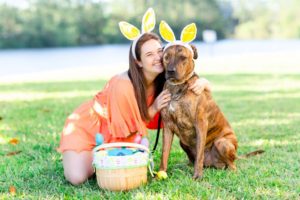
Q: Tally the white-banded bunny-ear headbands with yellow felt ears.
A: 2